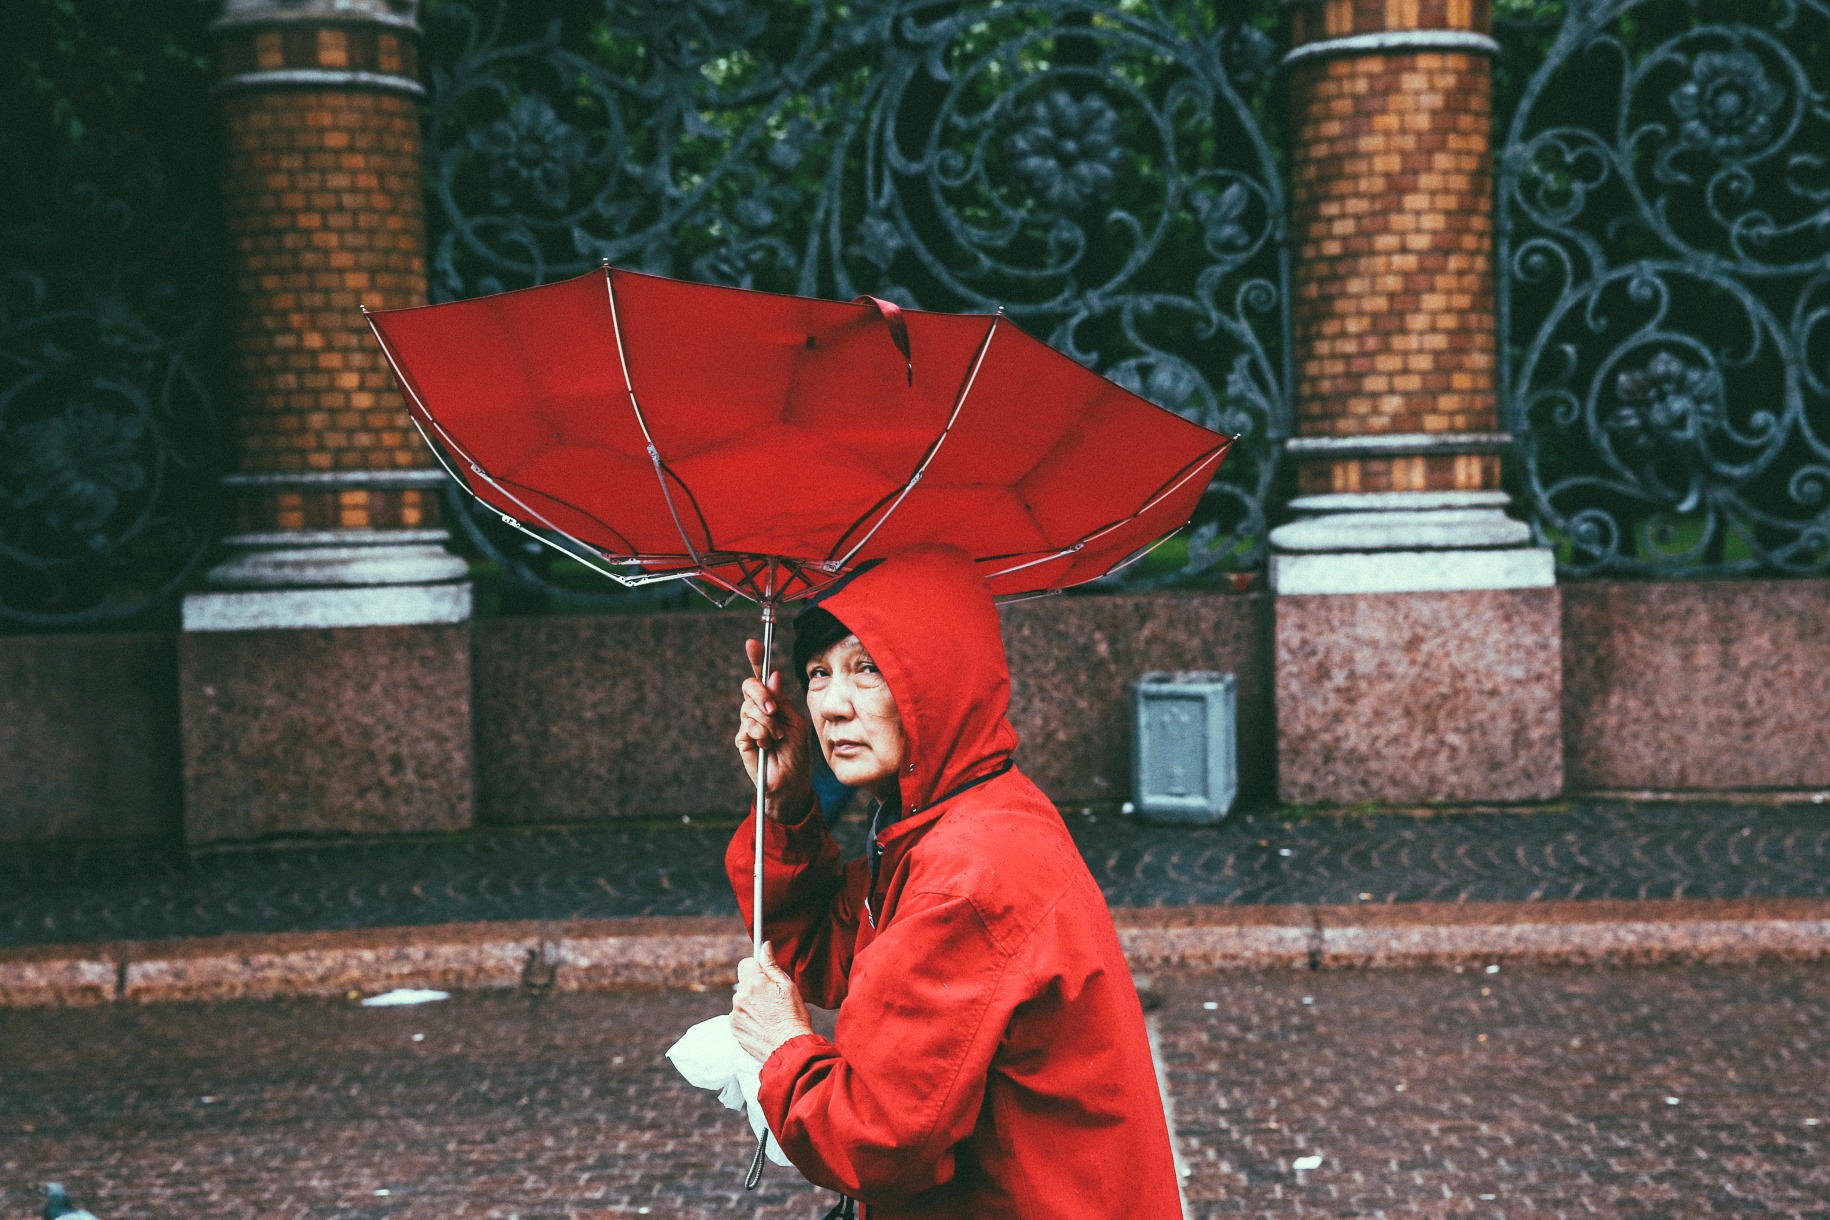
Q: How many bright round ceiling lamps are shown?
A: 0